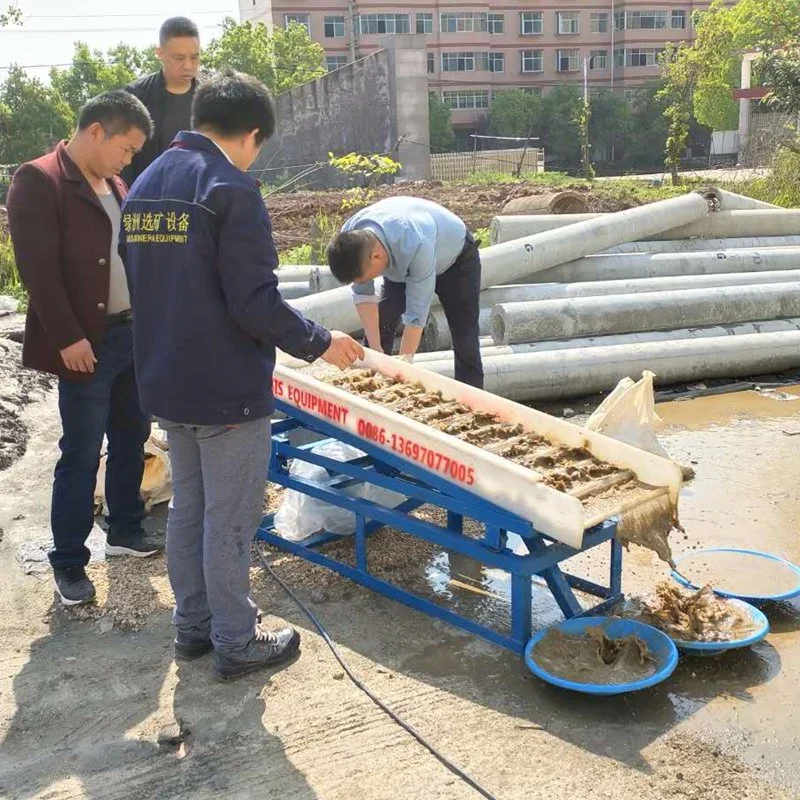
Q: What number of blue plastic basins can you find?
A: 3